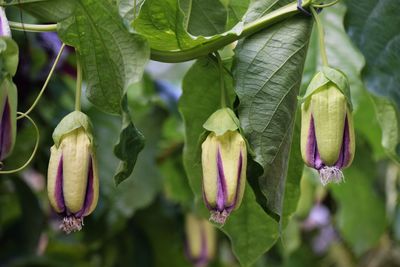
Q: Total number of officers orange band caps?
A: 0